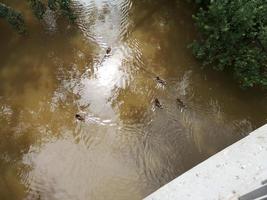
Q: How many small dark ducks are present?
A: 5